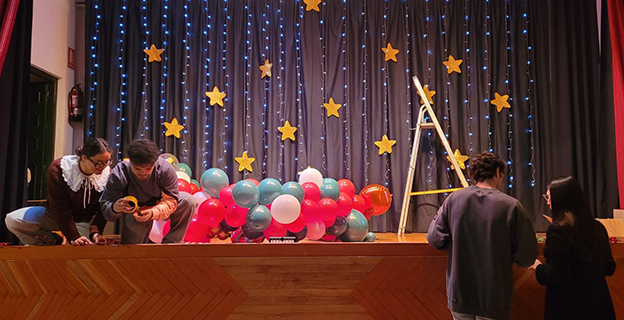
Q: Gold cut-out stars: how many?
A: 14